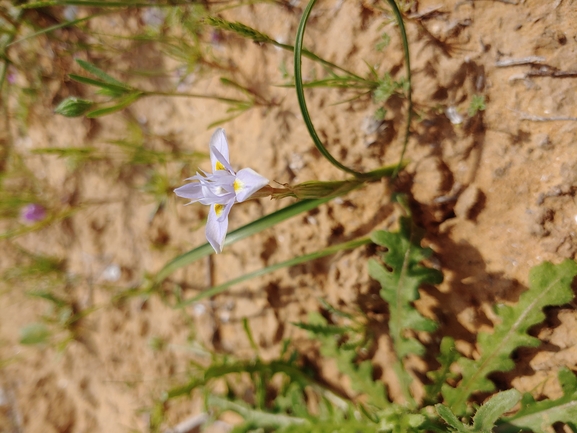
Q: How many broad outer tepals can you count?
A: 3